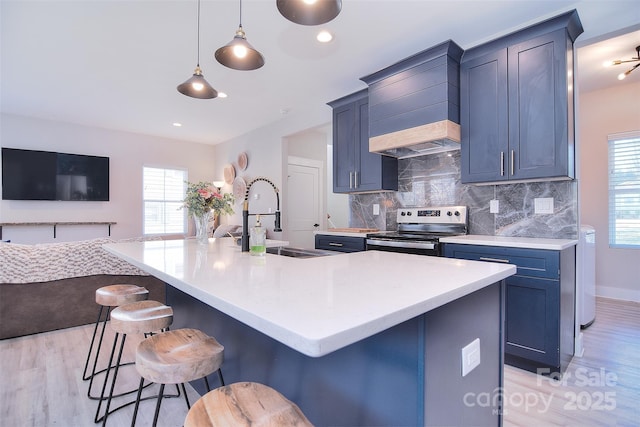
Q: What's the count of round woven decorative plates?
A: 3